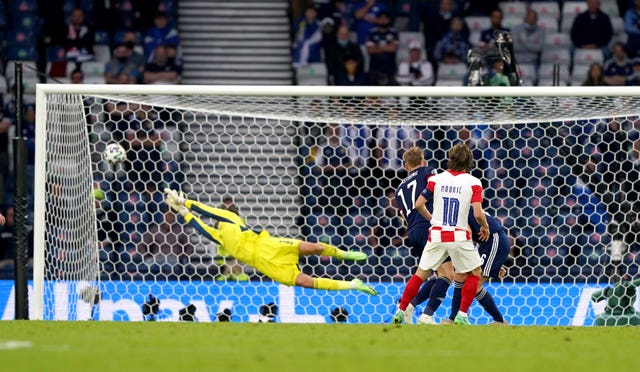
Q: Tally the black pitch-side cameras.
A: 5